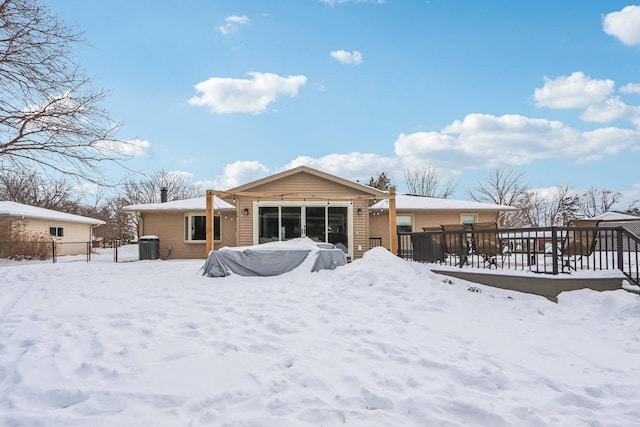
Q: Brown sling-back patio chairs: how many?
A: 4